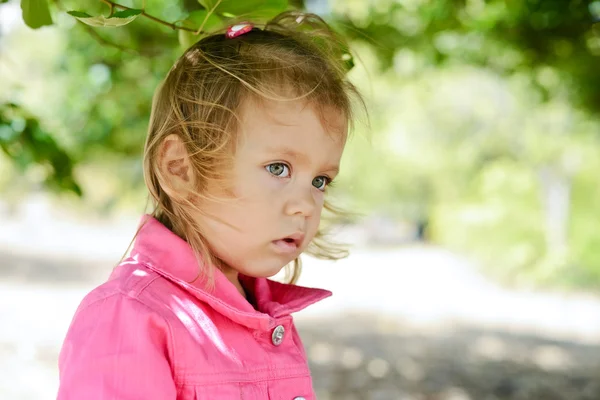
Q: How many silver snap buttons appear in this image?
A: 2